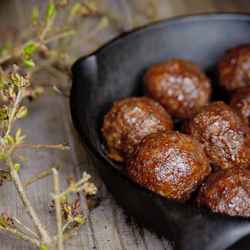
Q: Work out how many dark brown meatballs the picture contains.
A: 7